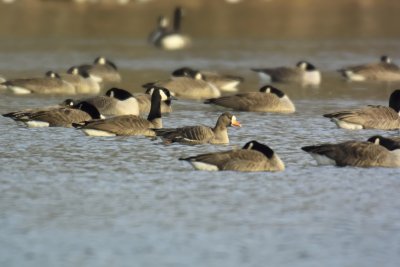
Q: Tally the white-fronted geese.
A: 1